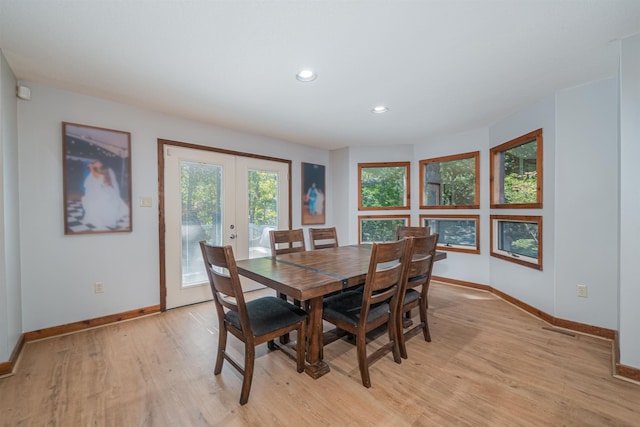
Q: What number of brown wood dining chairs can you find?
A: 6